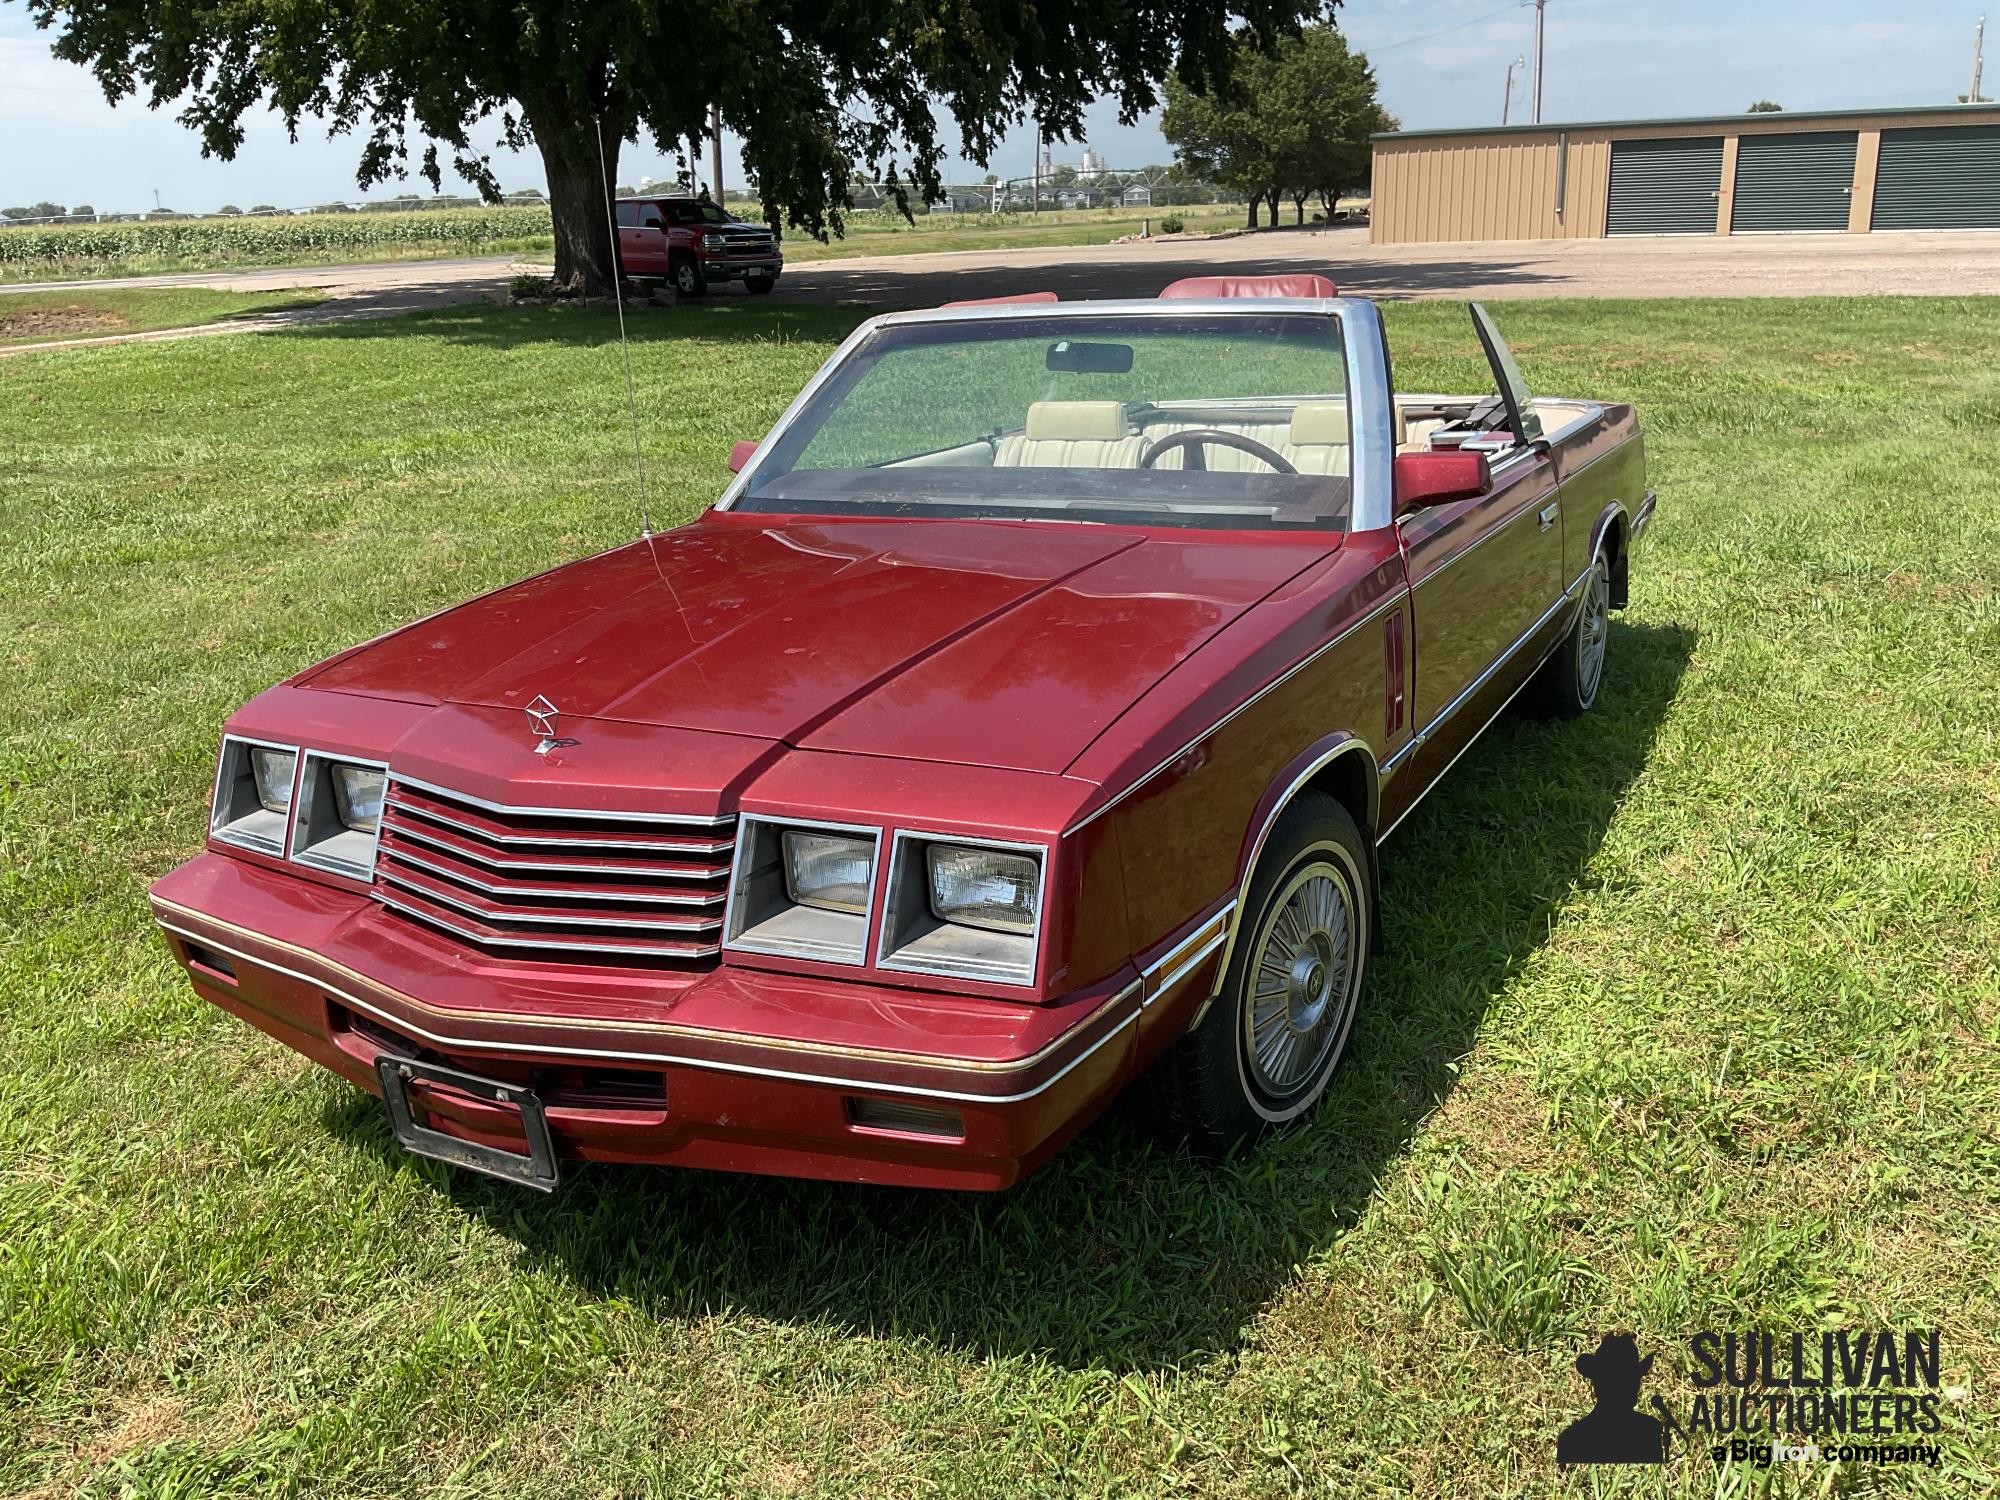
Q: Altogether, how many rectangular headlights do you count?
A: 4